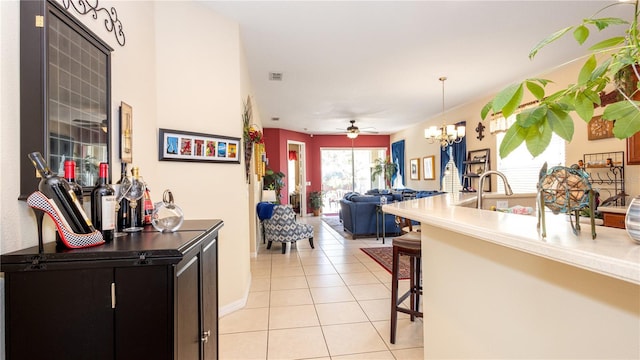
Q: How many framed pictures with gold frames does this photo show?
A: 2